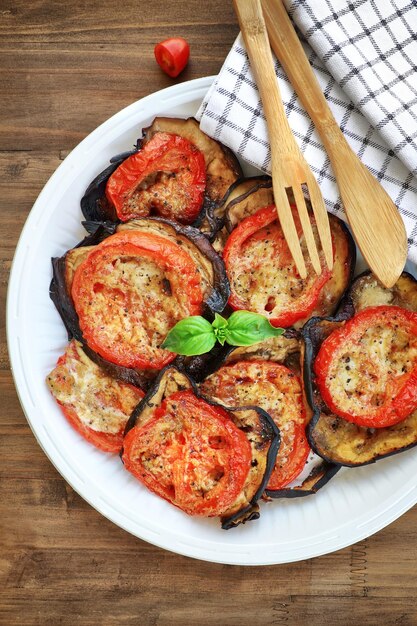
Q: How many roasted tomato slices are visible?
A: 7